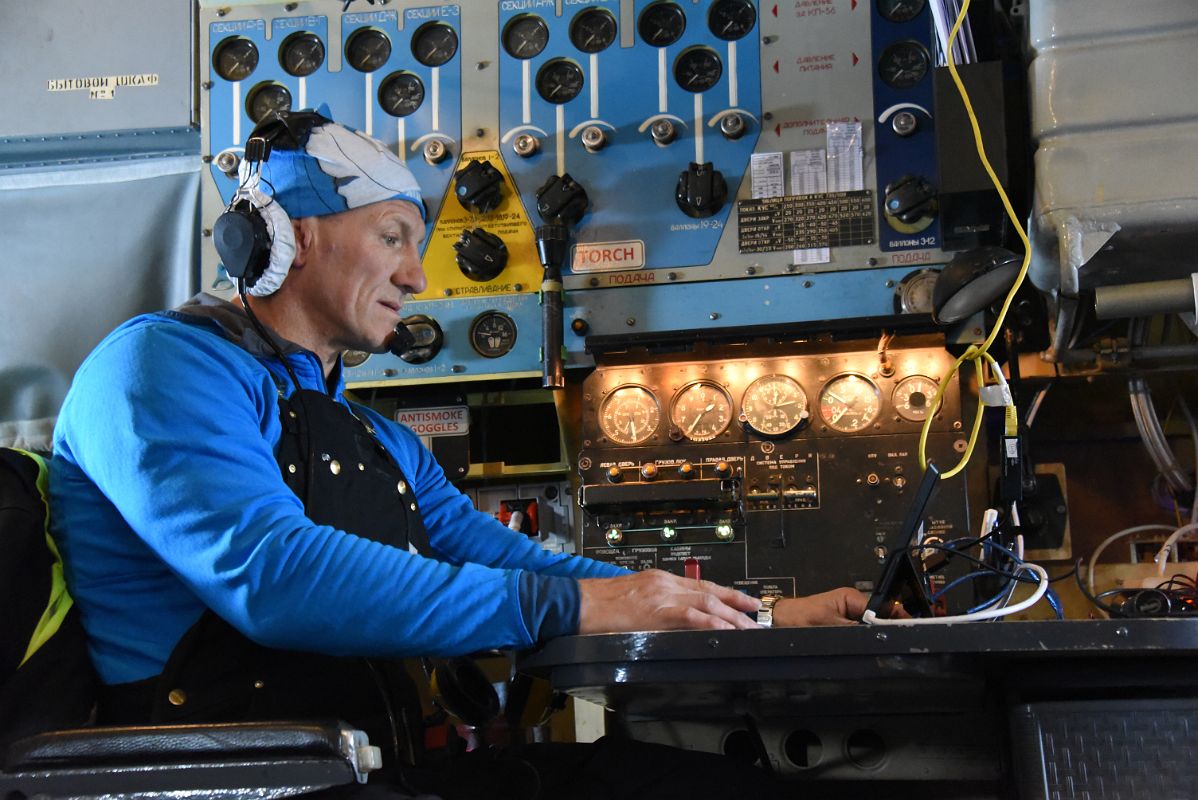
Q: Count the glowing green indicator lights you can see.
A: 3